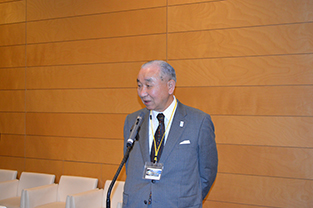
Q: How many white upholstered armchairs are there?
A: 4